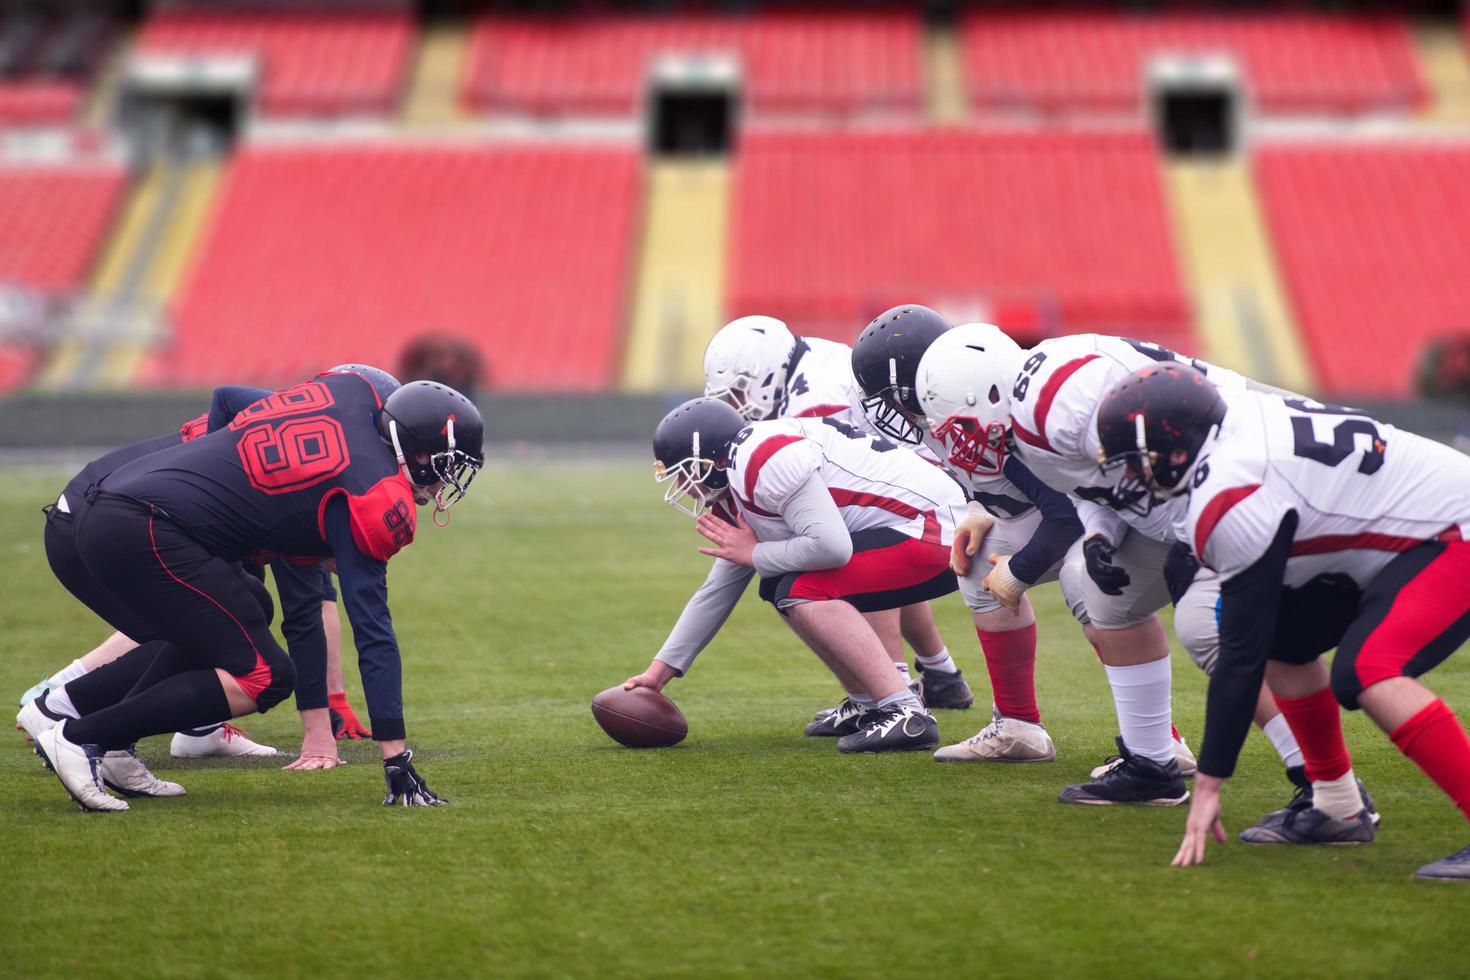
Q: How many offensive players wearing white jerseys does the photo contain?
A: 5